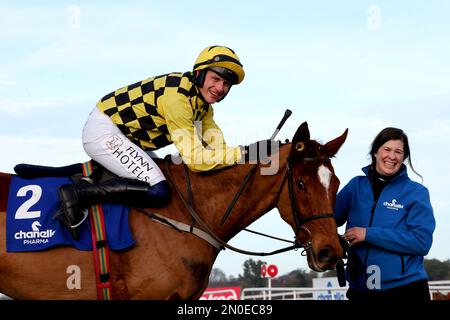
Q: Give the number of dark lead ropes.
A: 1